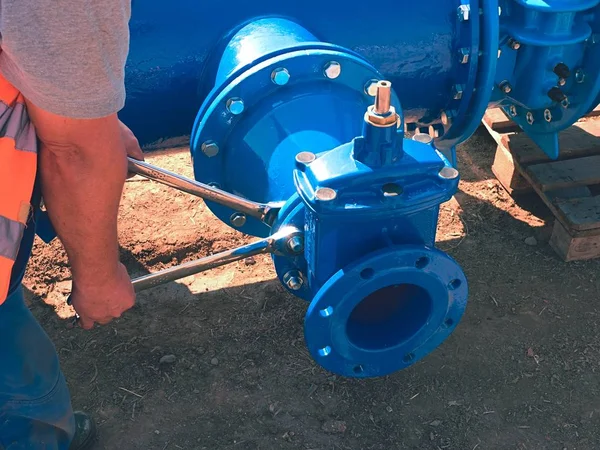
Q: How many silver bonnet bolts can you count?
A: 4